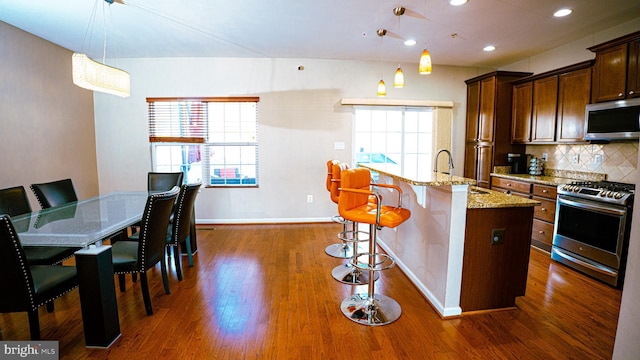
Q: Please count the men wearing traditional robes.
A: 0